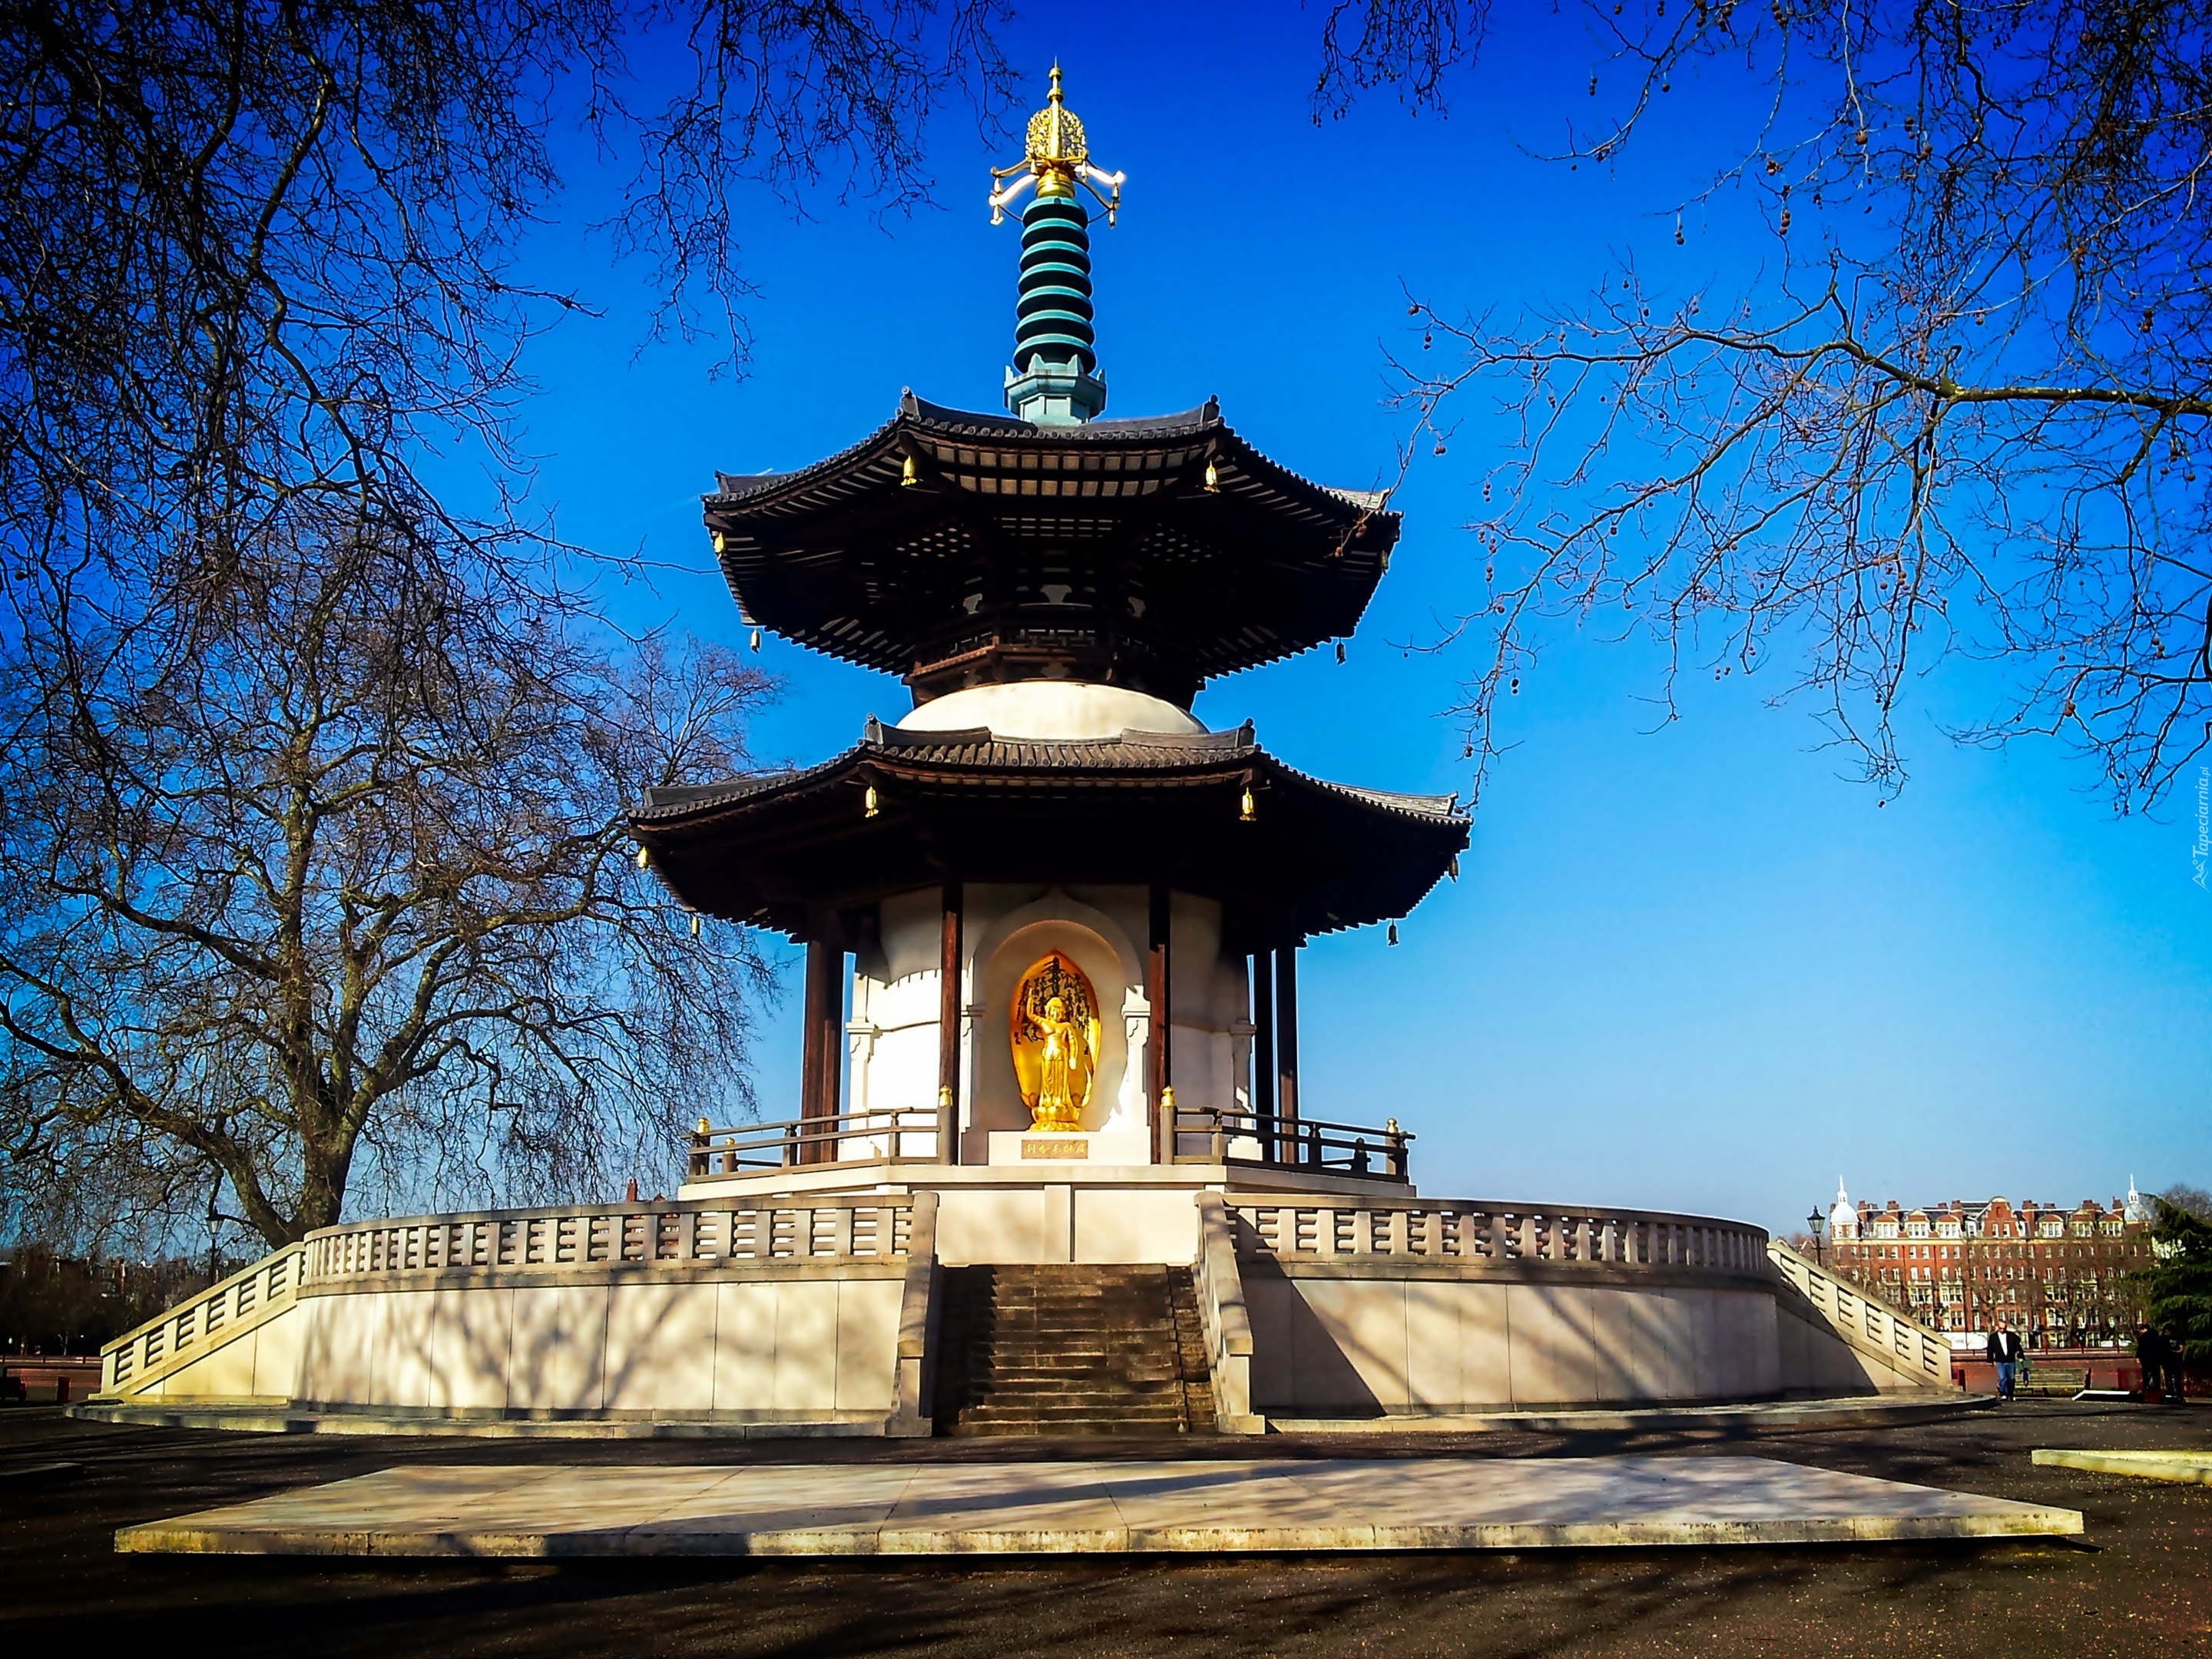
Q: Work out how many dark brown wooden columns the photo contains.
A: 6